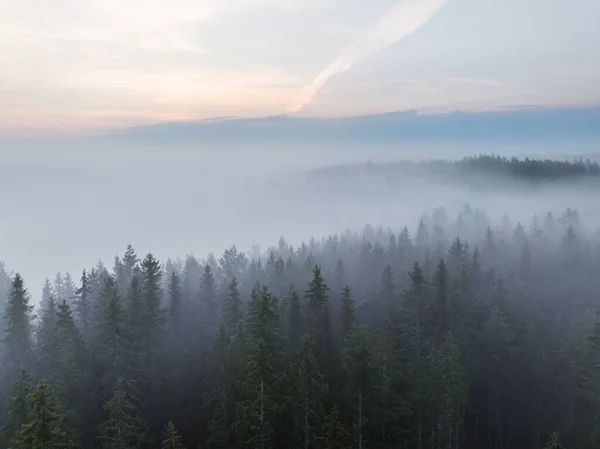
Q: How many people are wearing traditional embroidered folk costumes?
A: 0